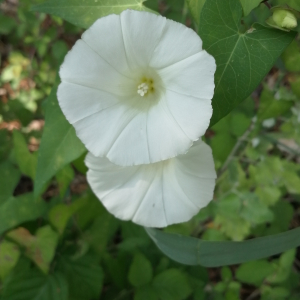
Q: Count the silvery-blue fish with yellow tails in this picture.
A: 0